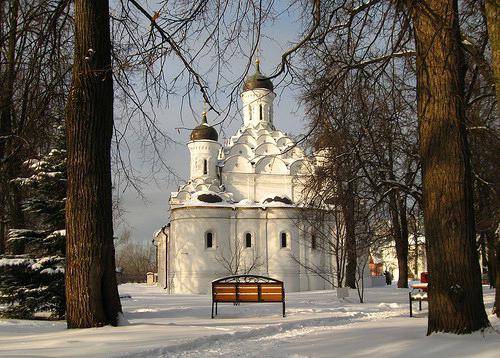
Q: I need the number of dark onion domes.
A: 2